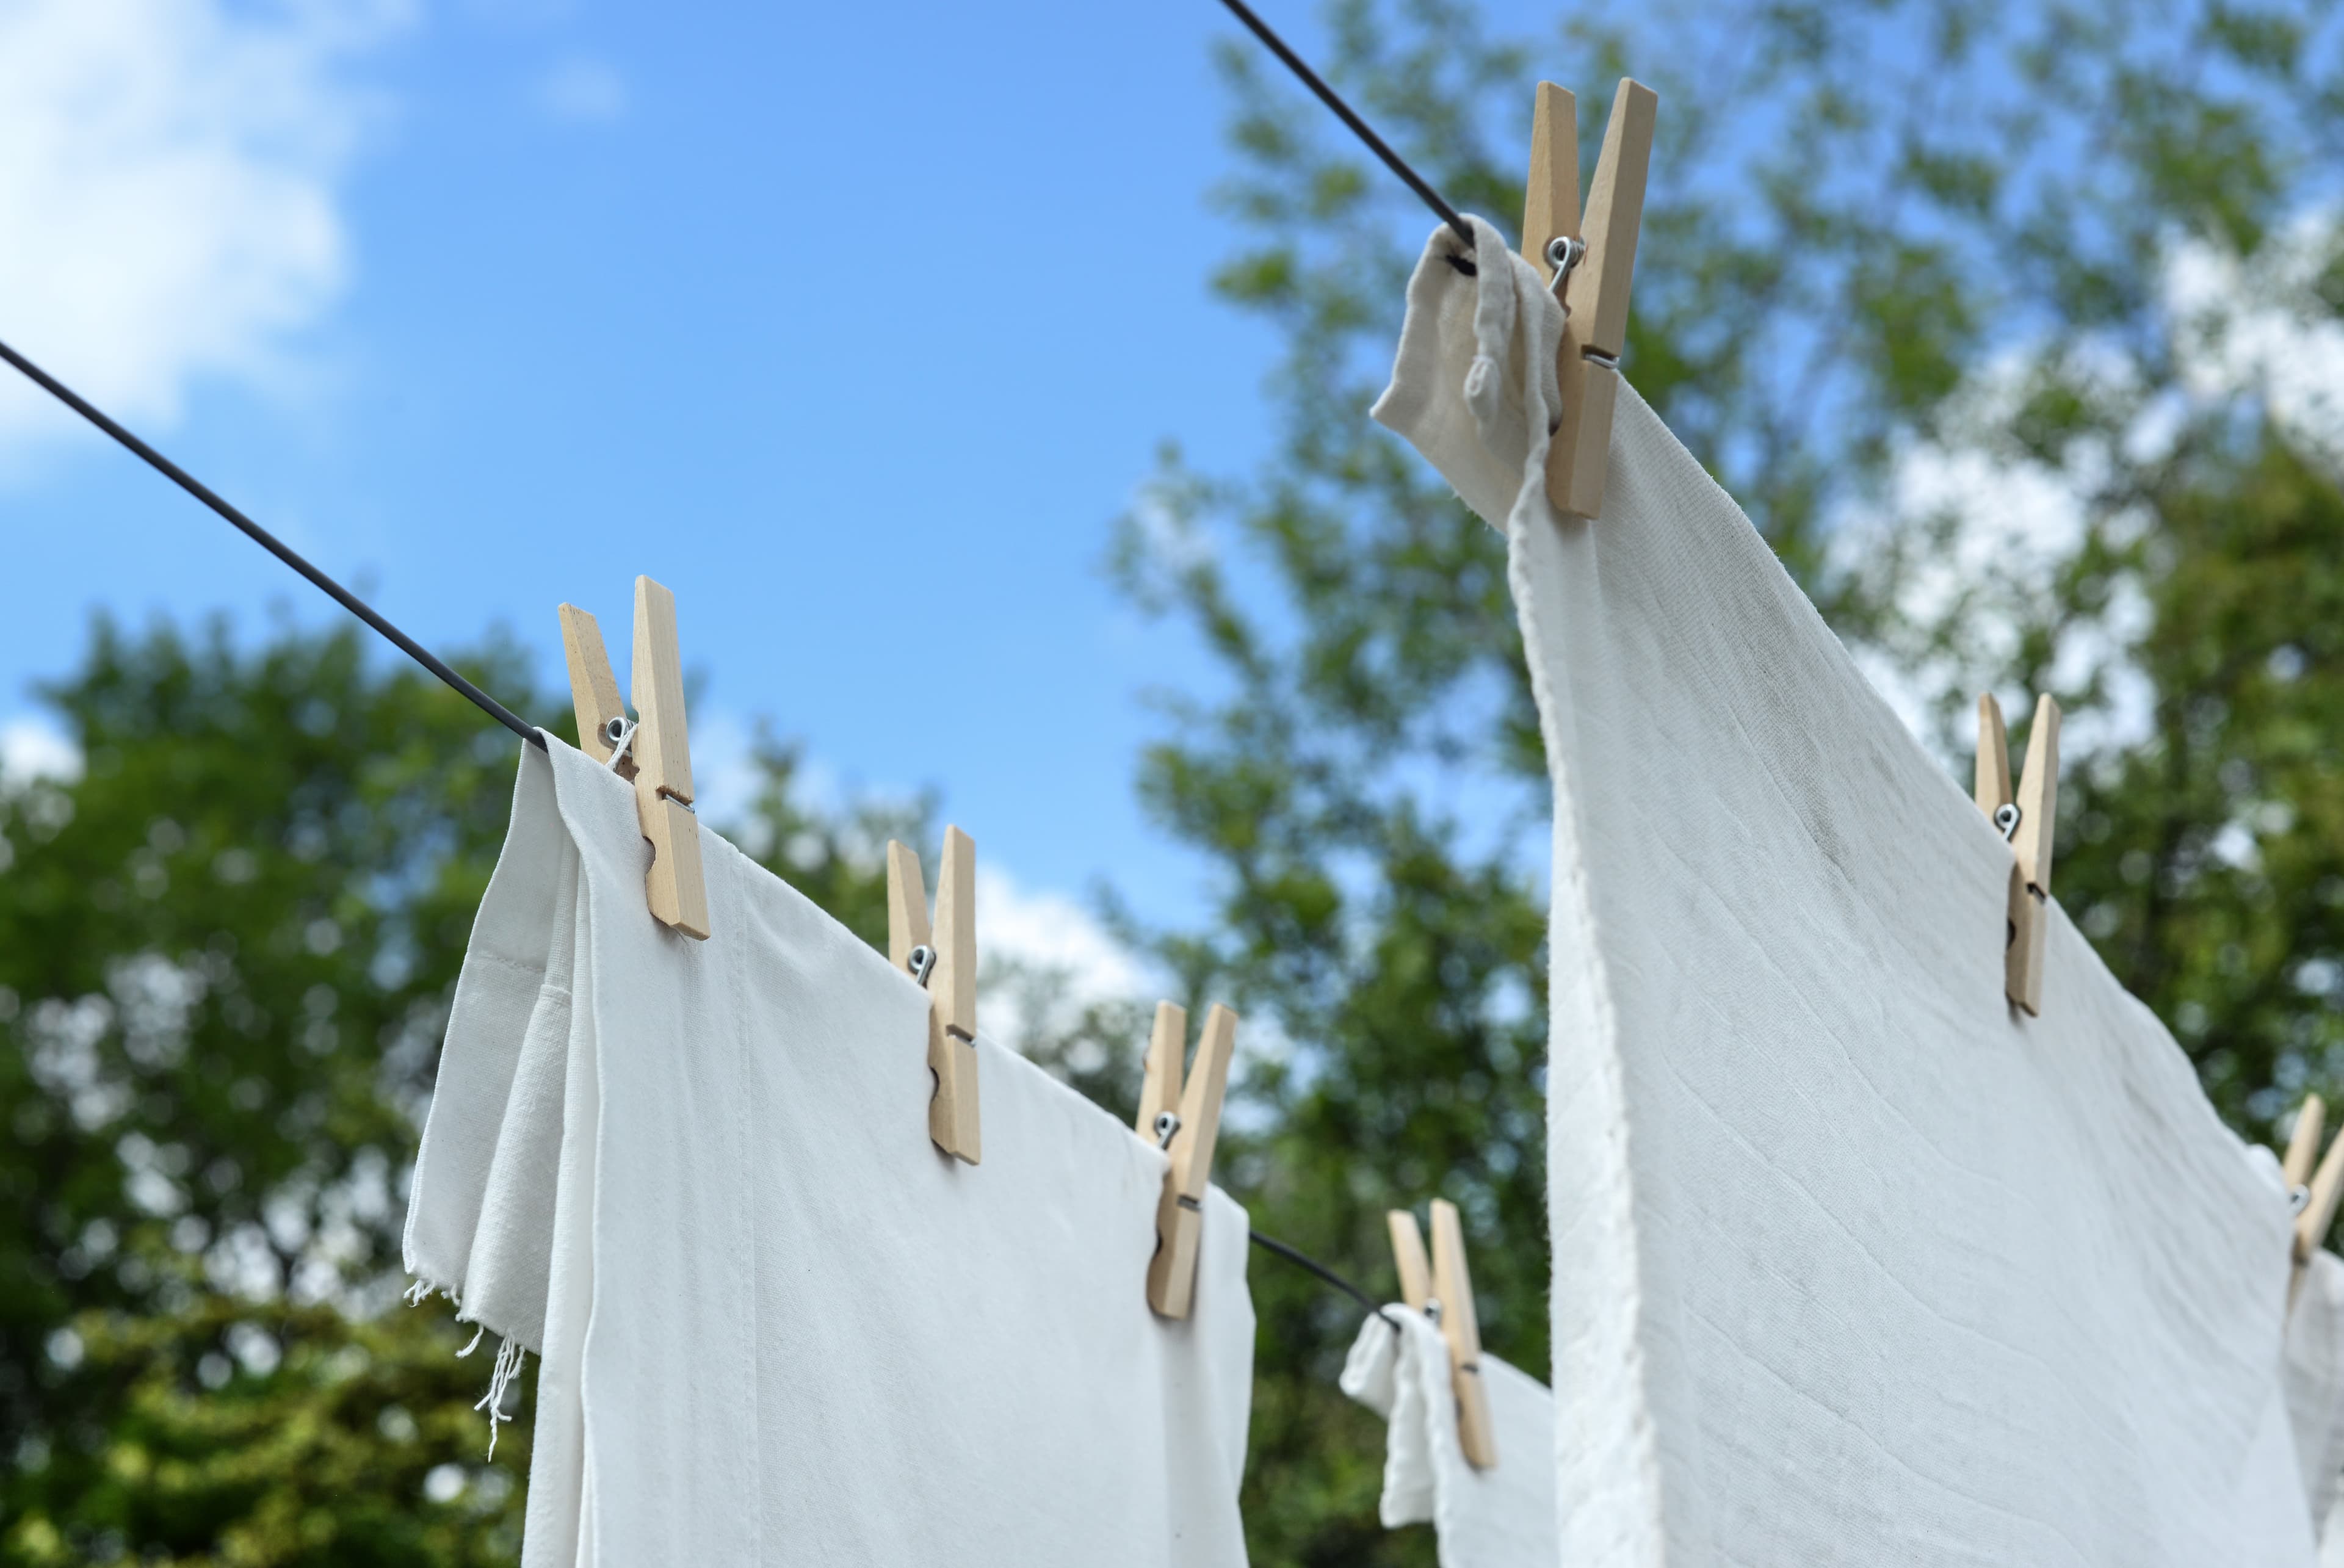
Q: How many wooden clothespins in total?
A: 7